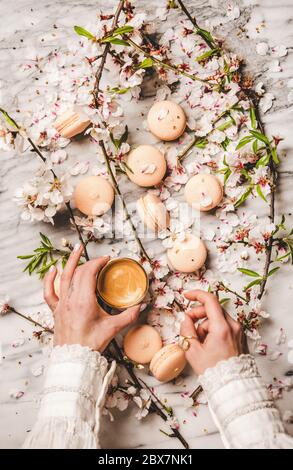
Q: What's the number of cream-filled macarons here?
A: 9